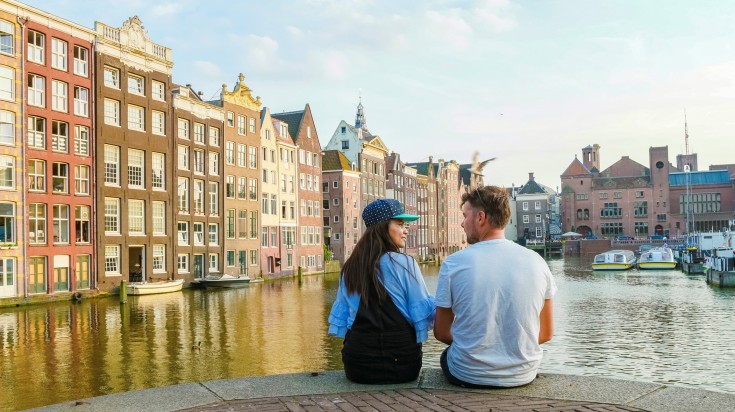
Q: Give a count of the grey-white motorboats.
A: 1